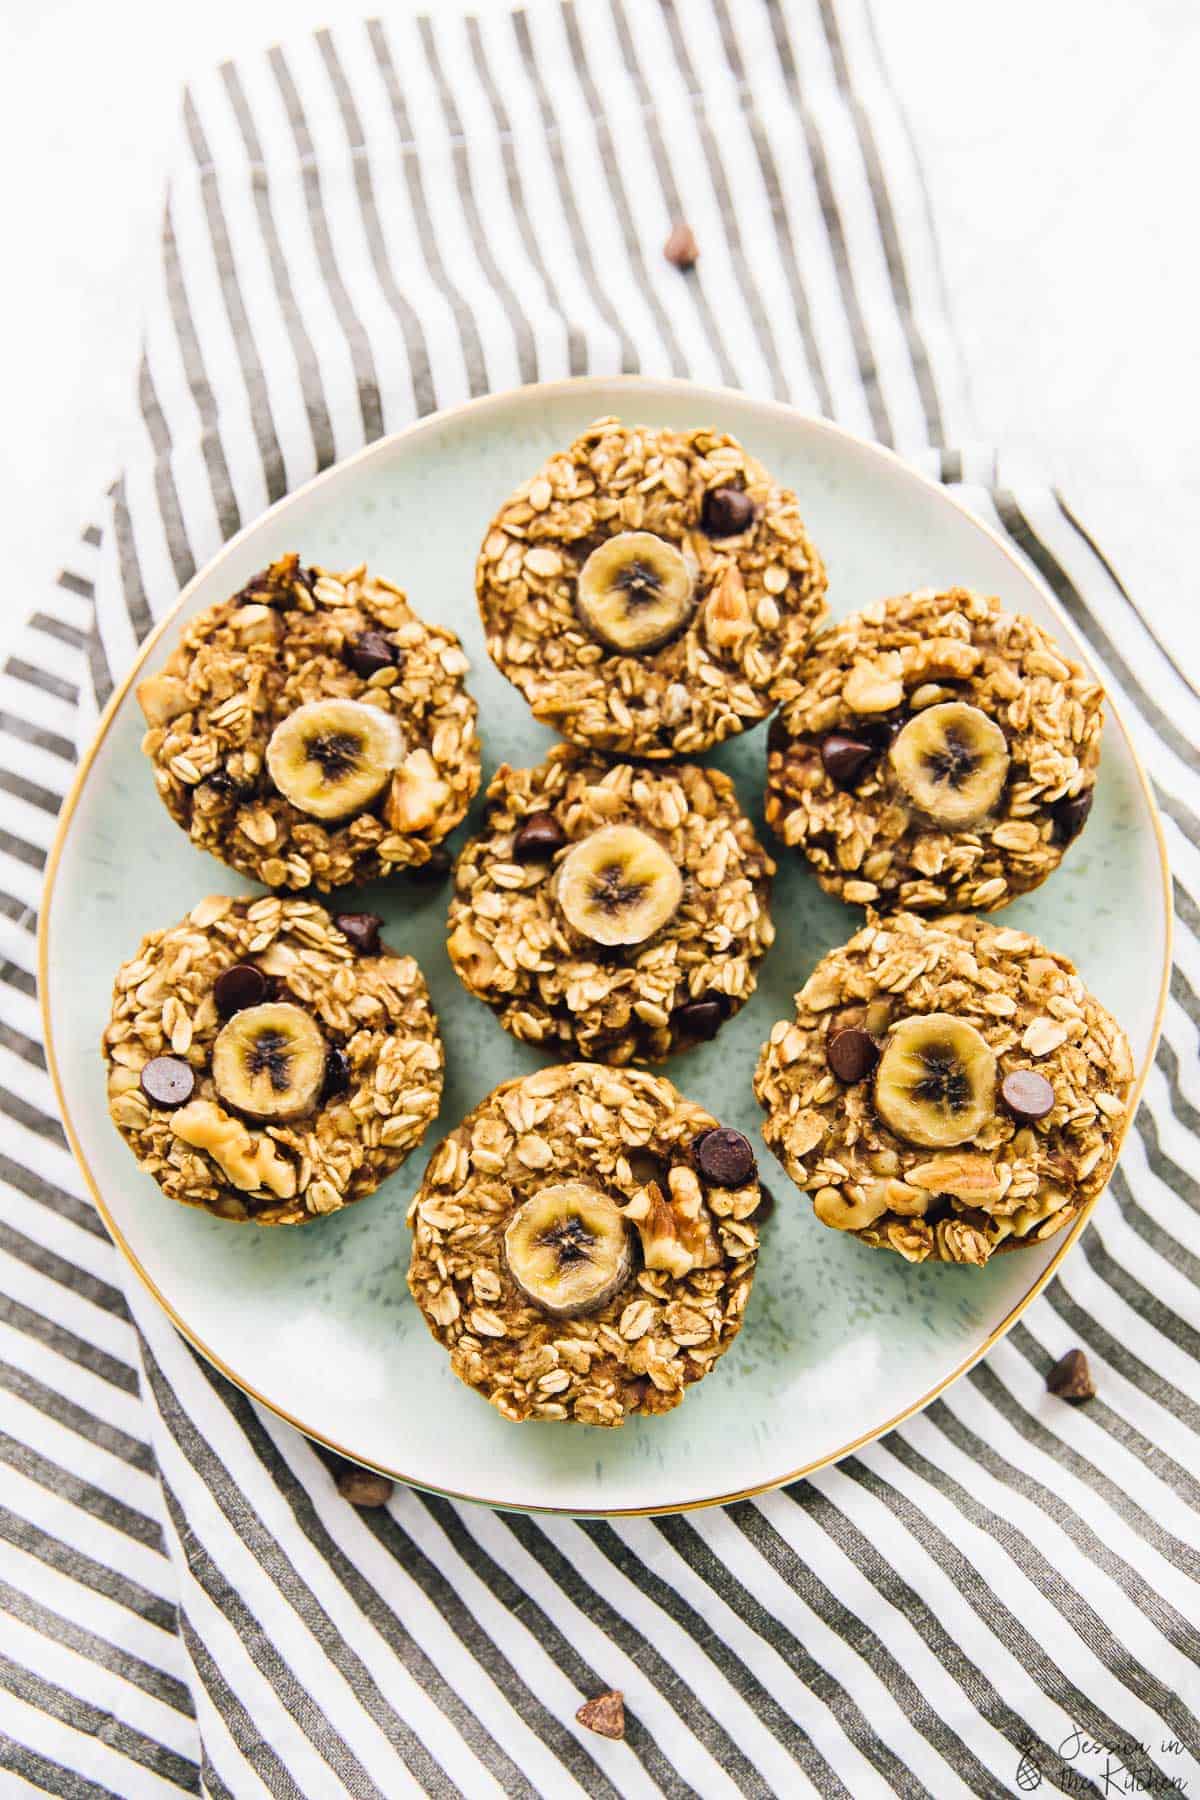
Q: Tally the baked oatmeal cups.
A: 7